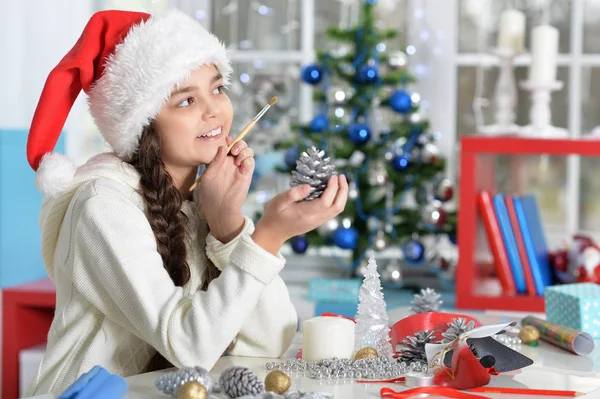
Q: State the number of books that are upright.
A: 4